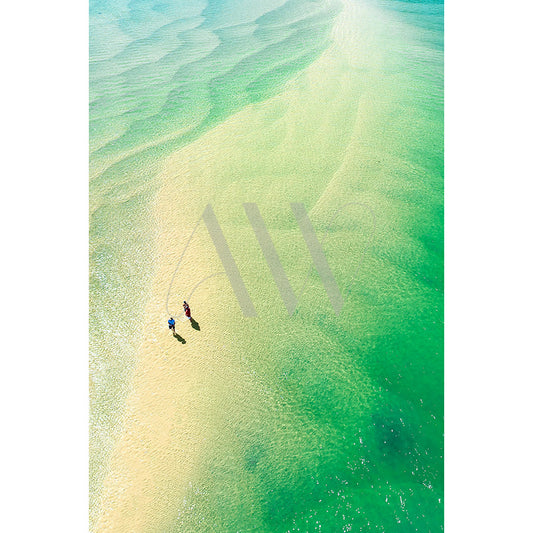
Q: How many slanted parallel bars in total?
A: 3